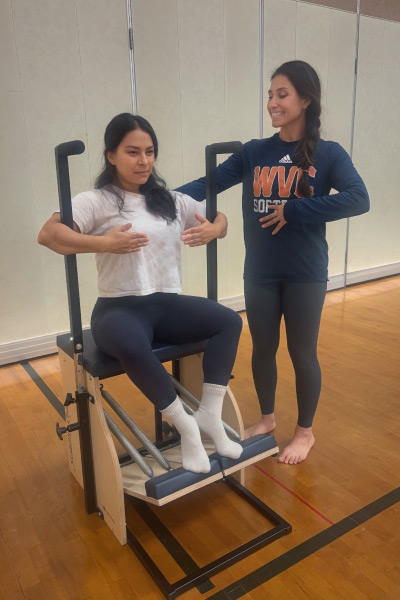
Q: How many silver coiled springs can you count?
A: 4